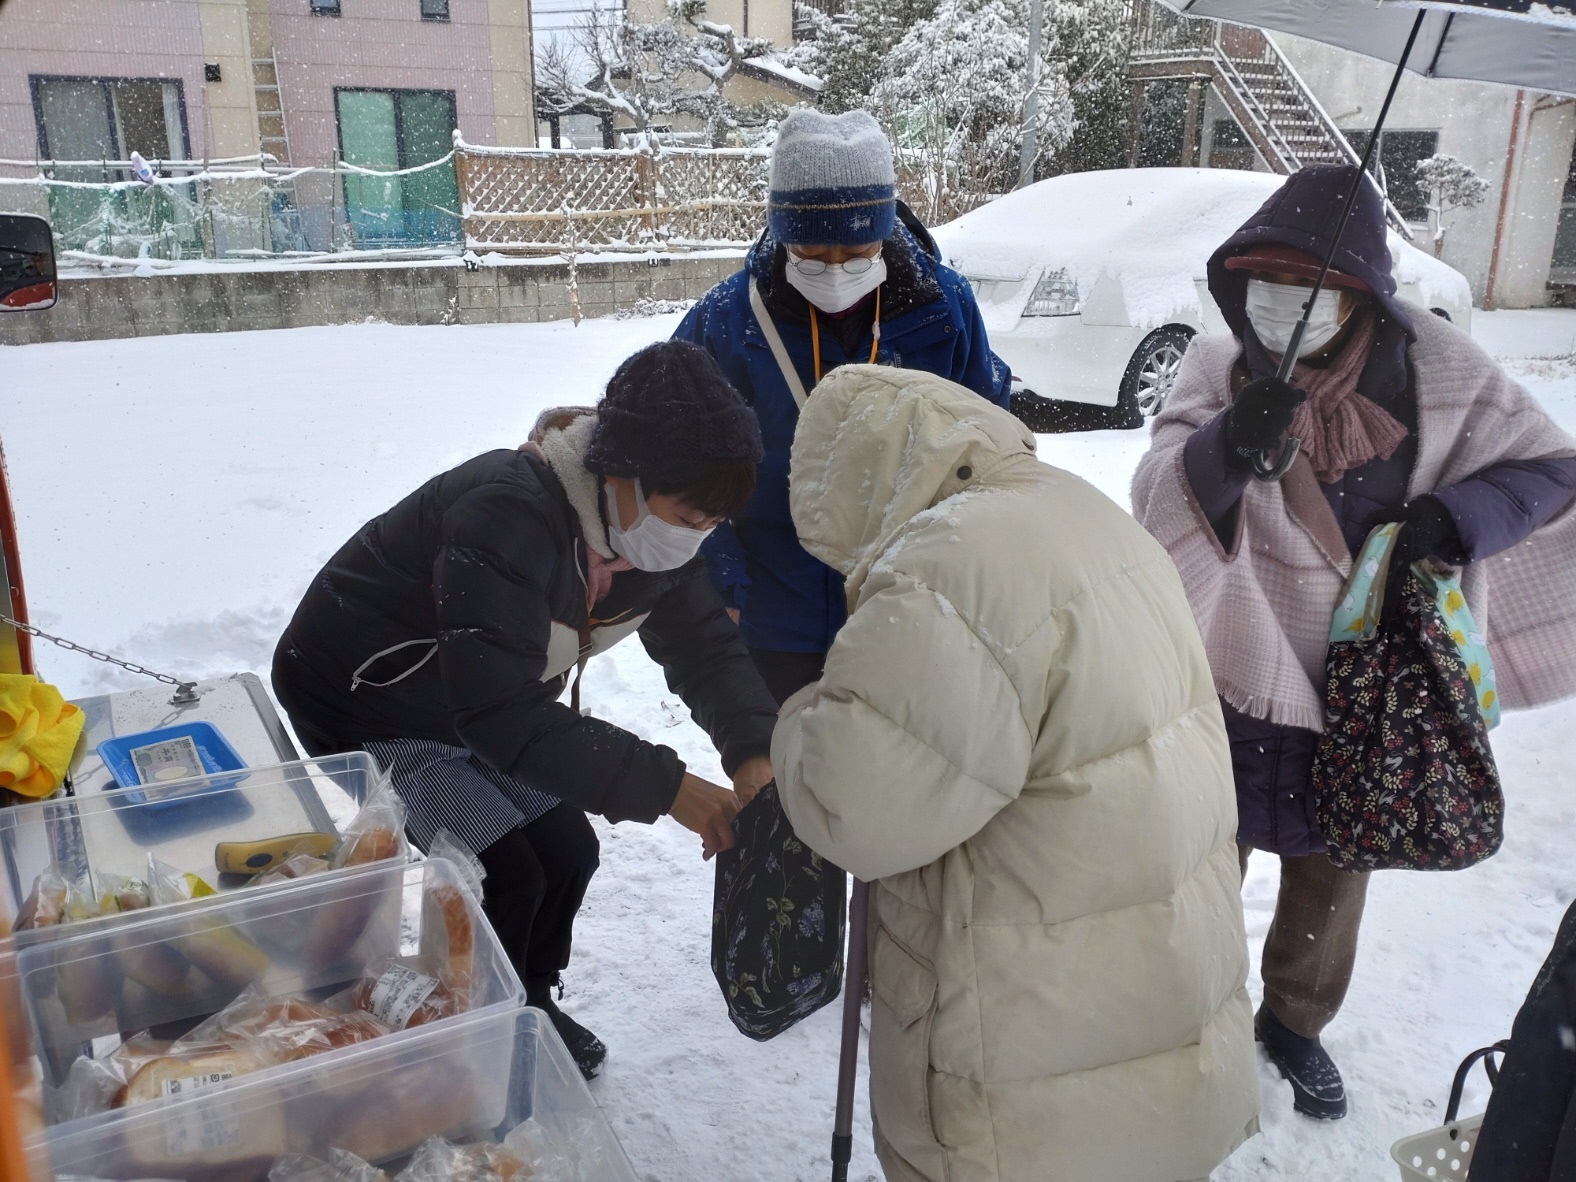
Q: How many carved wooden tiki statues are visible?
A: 0